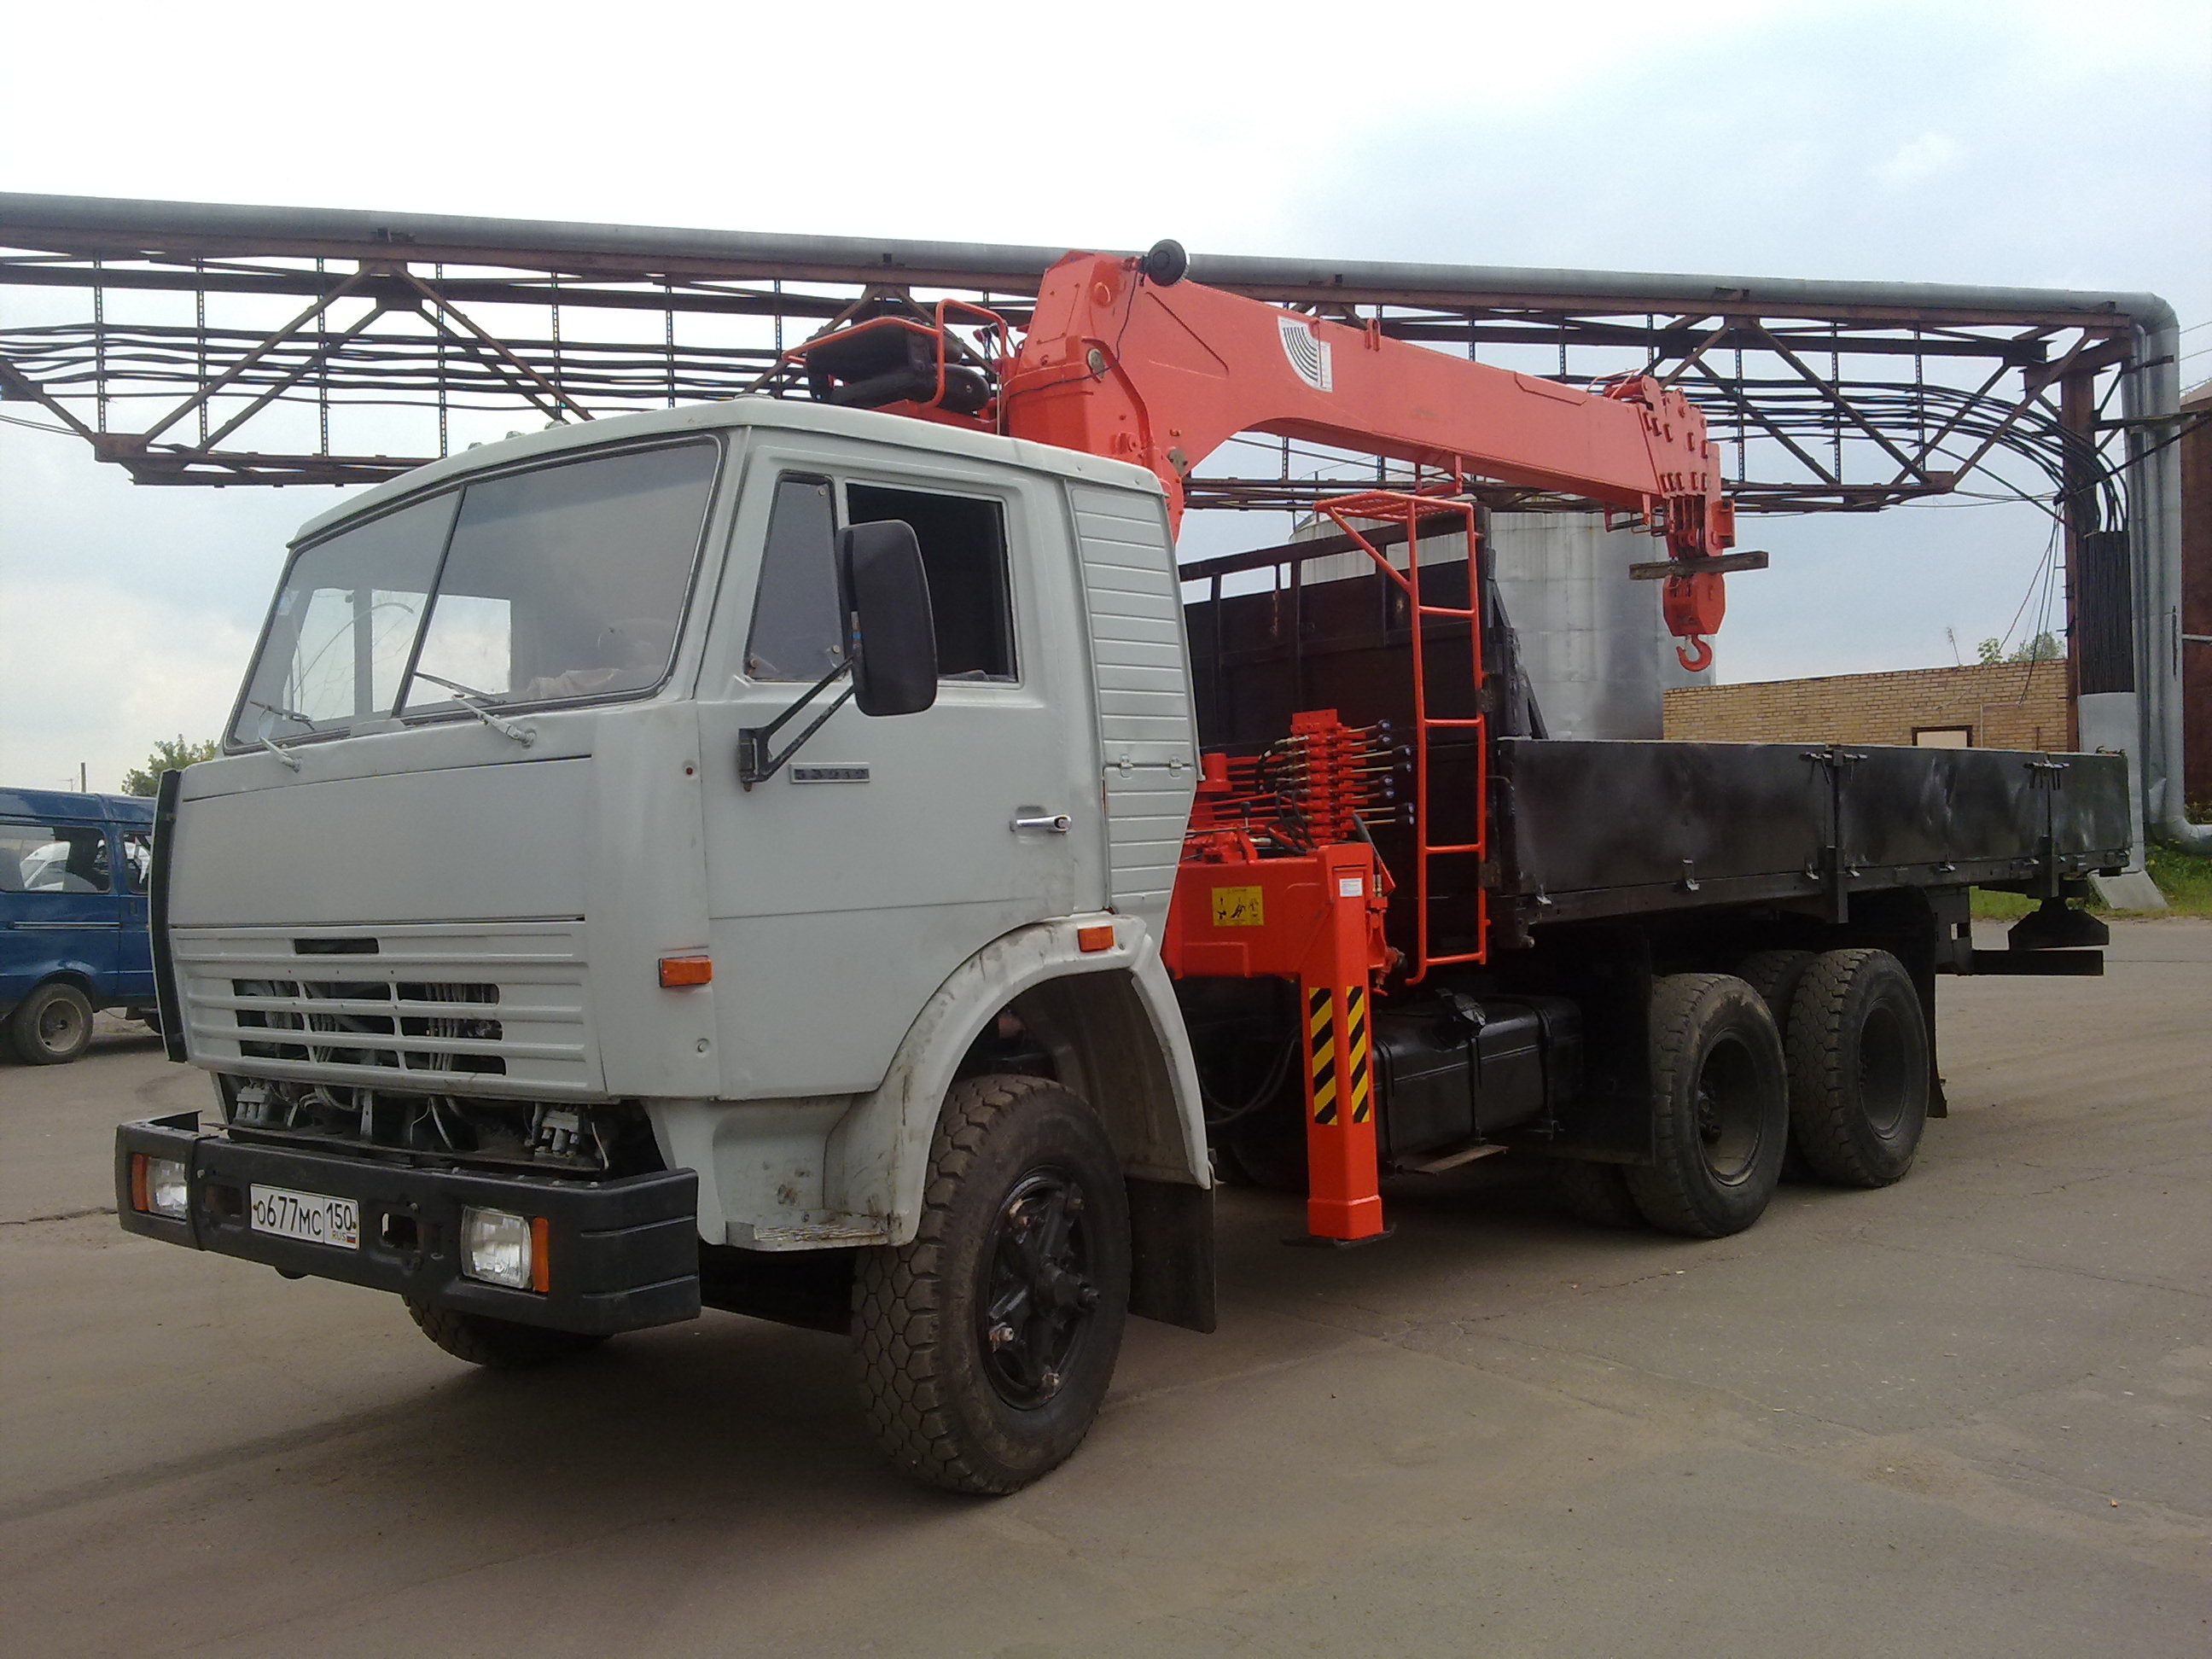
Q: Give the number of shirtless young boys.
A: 0